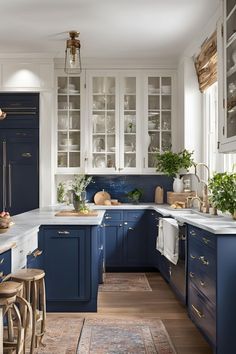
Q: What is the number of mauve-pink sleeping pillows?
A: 0